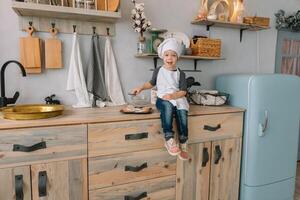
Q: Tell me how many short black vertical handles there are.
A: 4